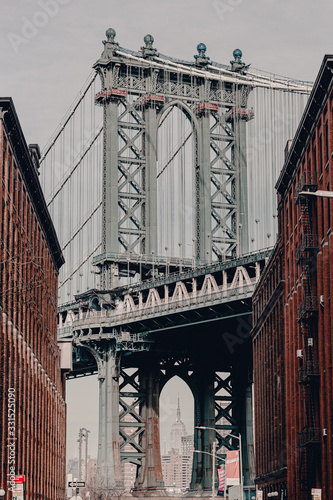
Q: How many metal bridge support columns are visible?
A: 4